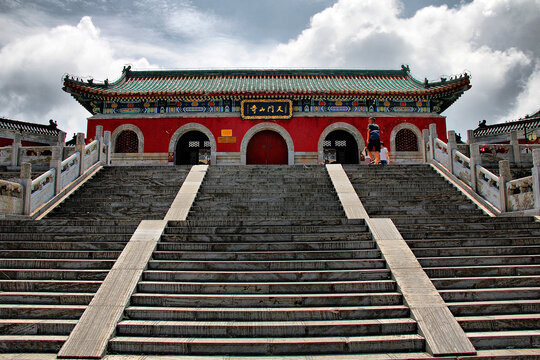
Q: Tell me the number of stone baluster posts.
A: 15